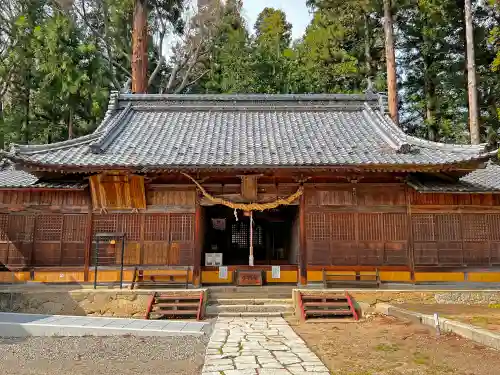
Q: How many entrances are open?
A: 1